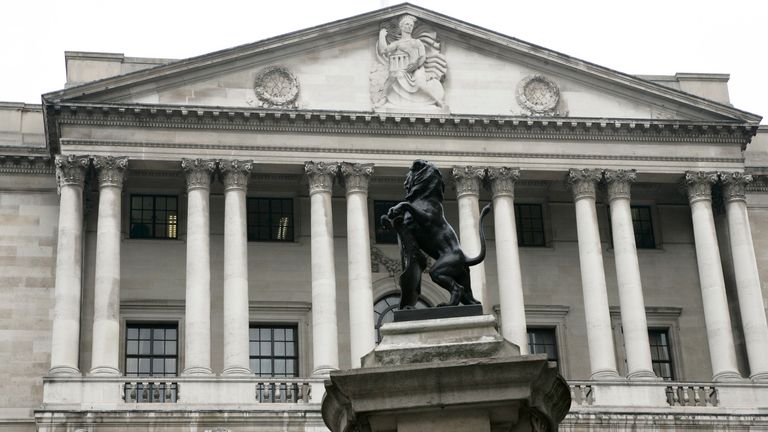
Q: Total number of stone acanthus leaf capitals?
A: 12